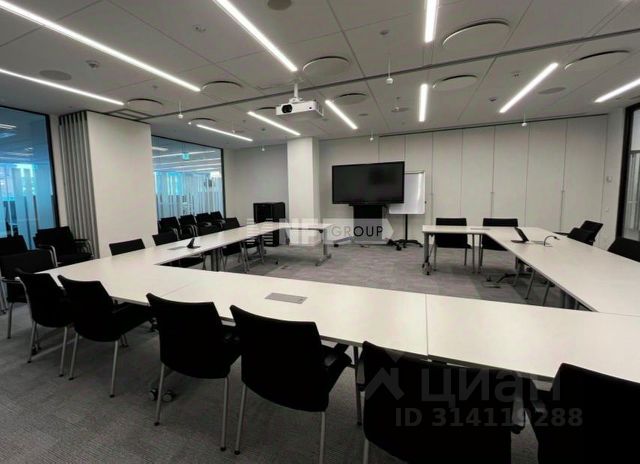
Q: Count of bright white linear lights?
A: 10